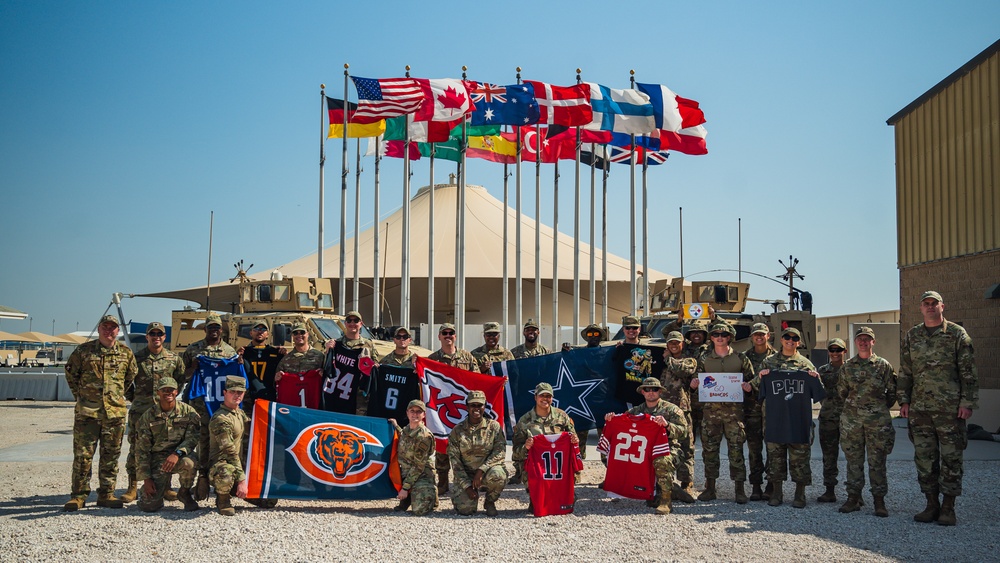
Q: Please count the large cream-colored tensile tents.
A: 1